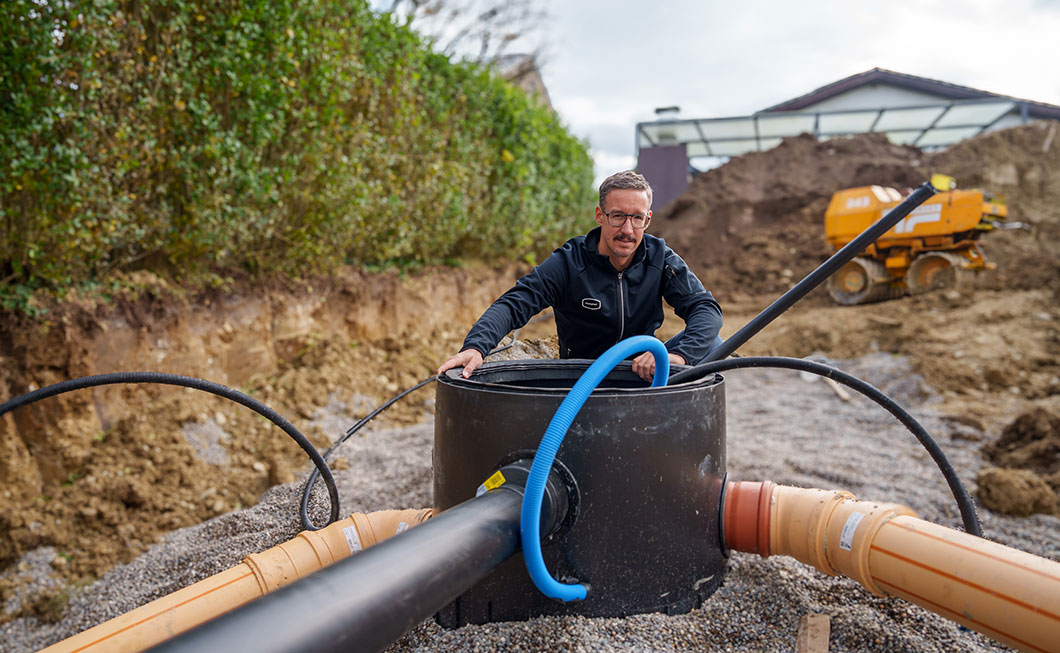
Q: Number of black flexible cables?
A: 2